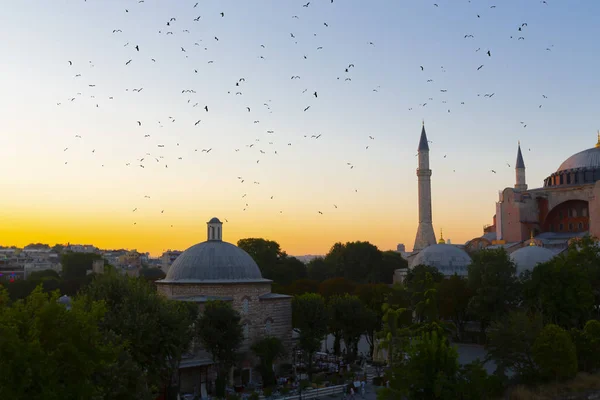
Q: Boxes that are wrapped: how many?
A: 0